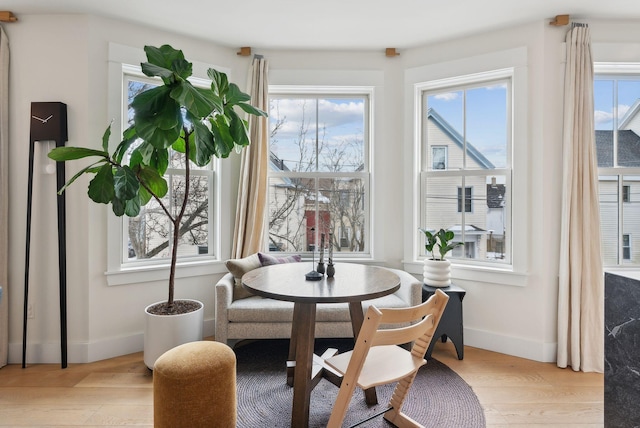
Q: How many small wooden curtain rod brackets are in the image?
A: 4